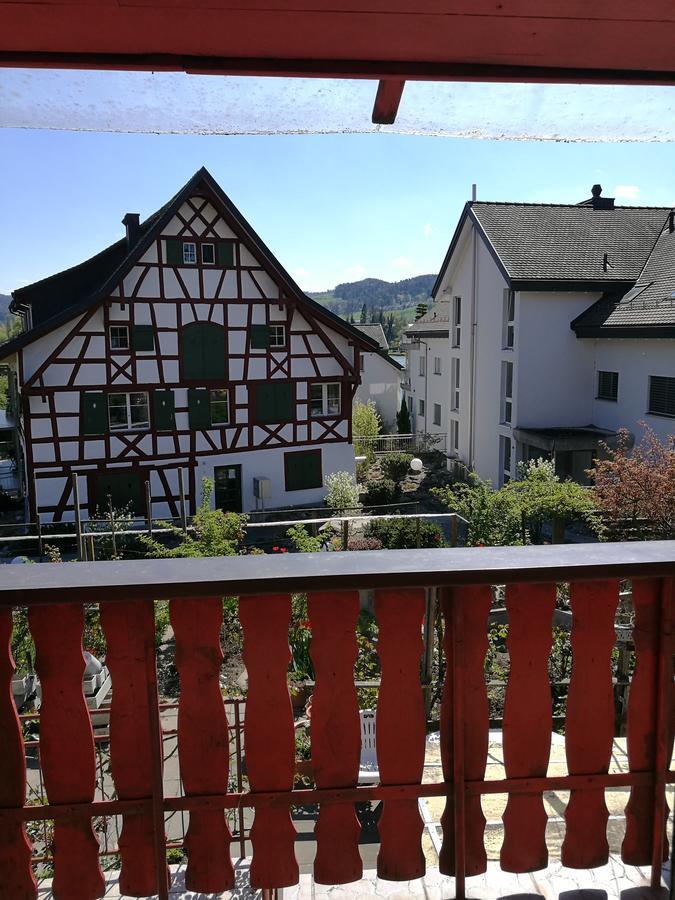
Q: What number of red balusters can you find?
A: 11